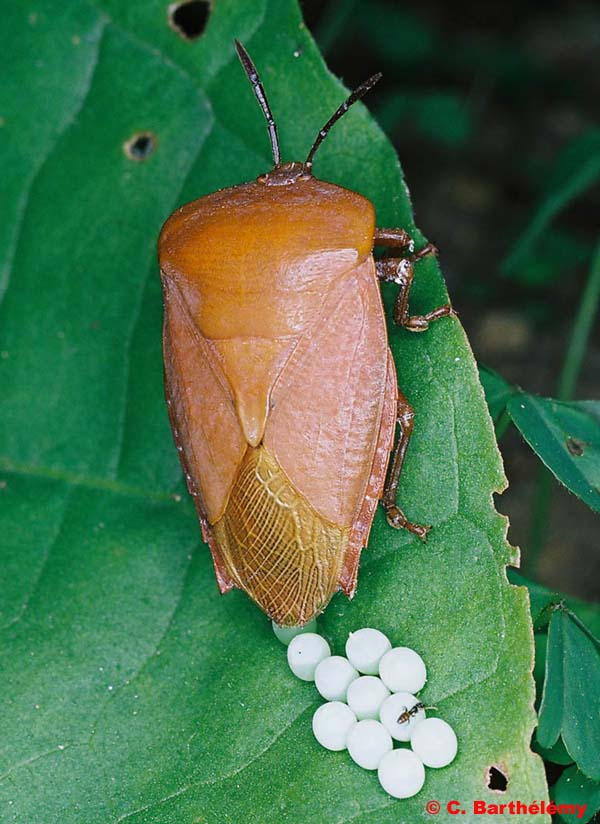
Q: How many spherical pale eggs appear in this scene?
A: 11